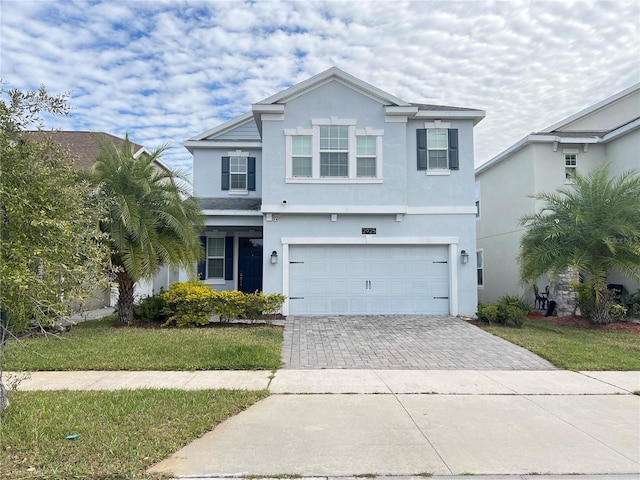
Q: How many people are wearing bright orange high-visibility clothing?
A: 0